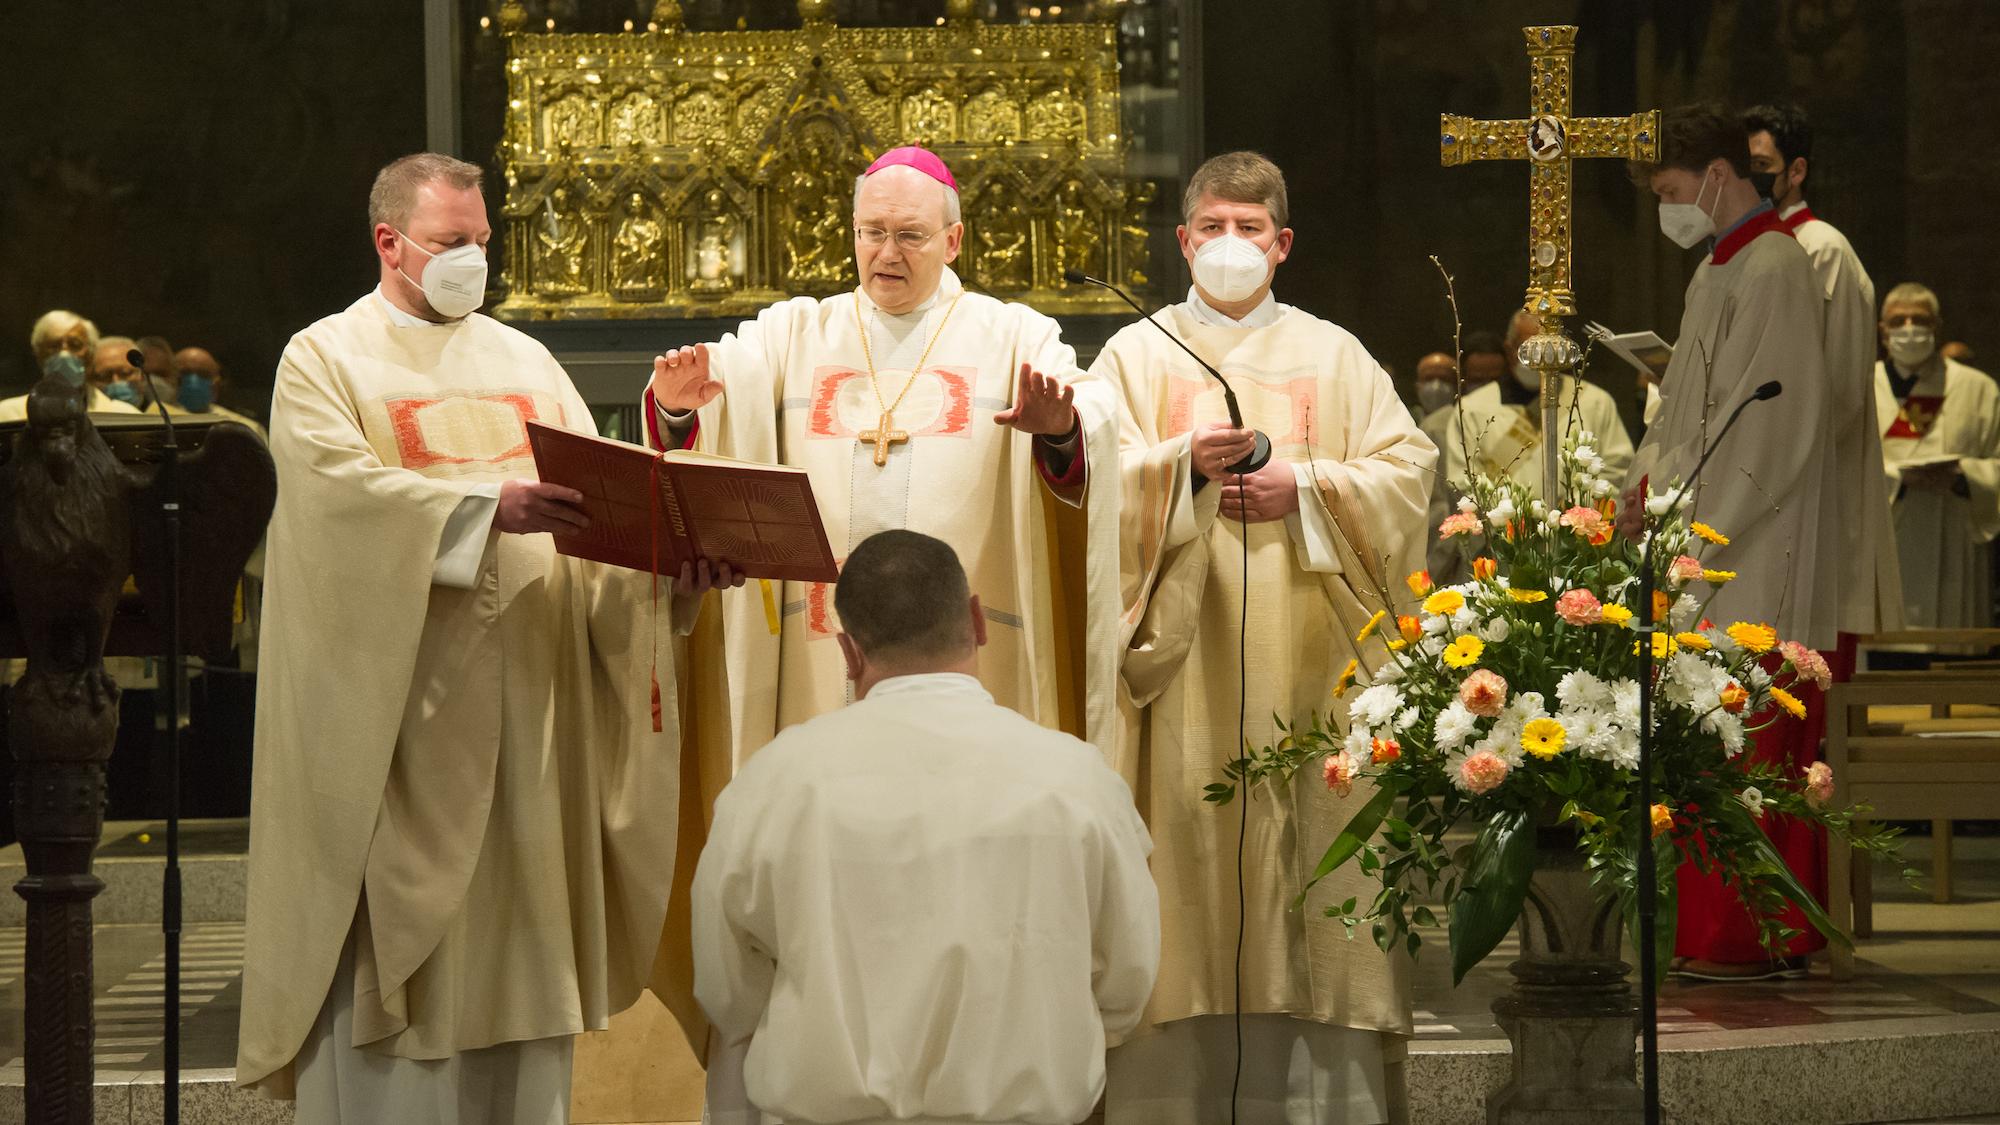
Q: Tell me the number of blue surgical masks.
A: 3